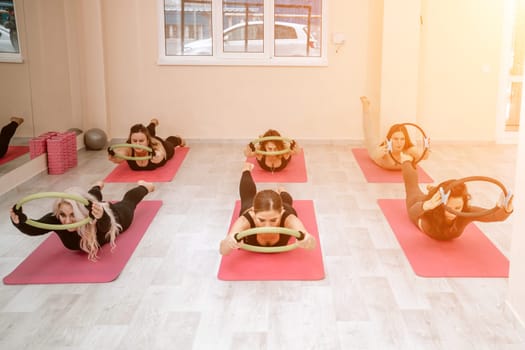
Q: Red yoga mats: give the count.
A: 6